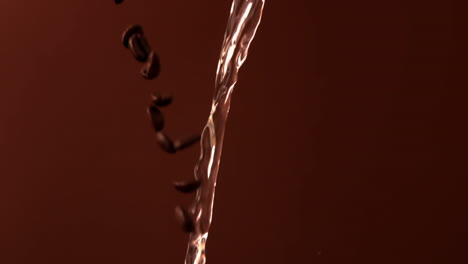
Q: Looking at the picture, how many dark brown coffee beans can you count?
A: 10